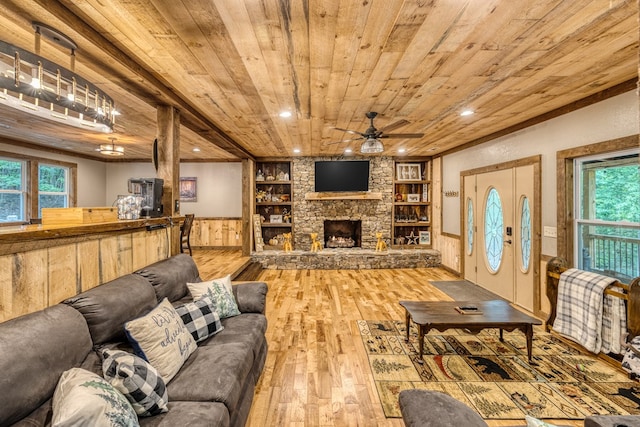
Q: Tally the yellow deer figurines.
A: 3